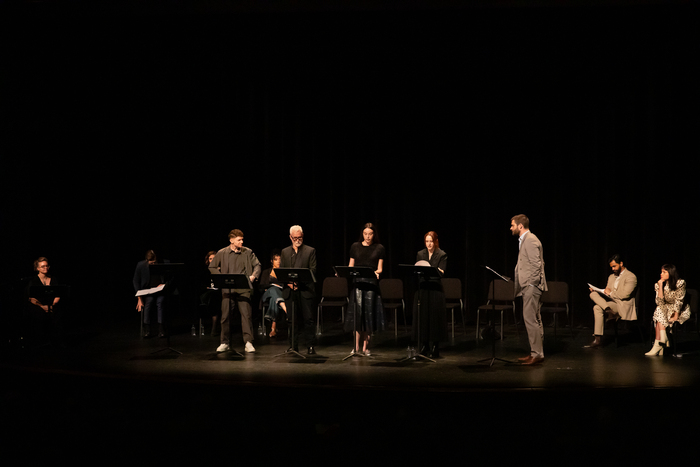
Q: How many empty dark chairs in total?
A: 5